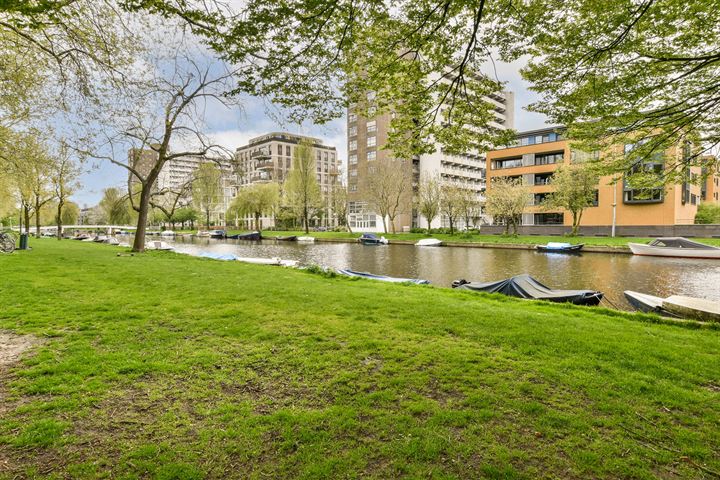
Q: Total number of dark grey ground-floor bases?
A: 1